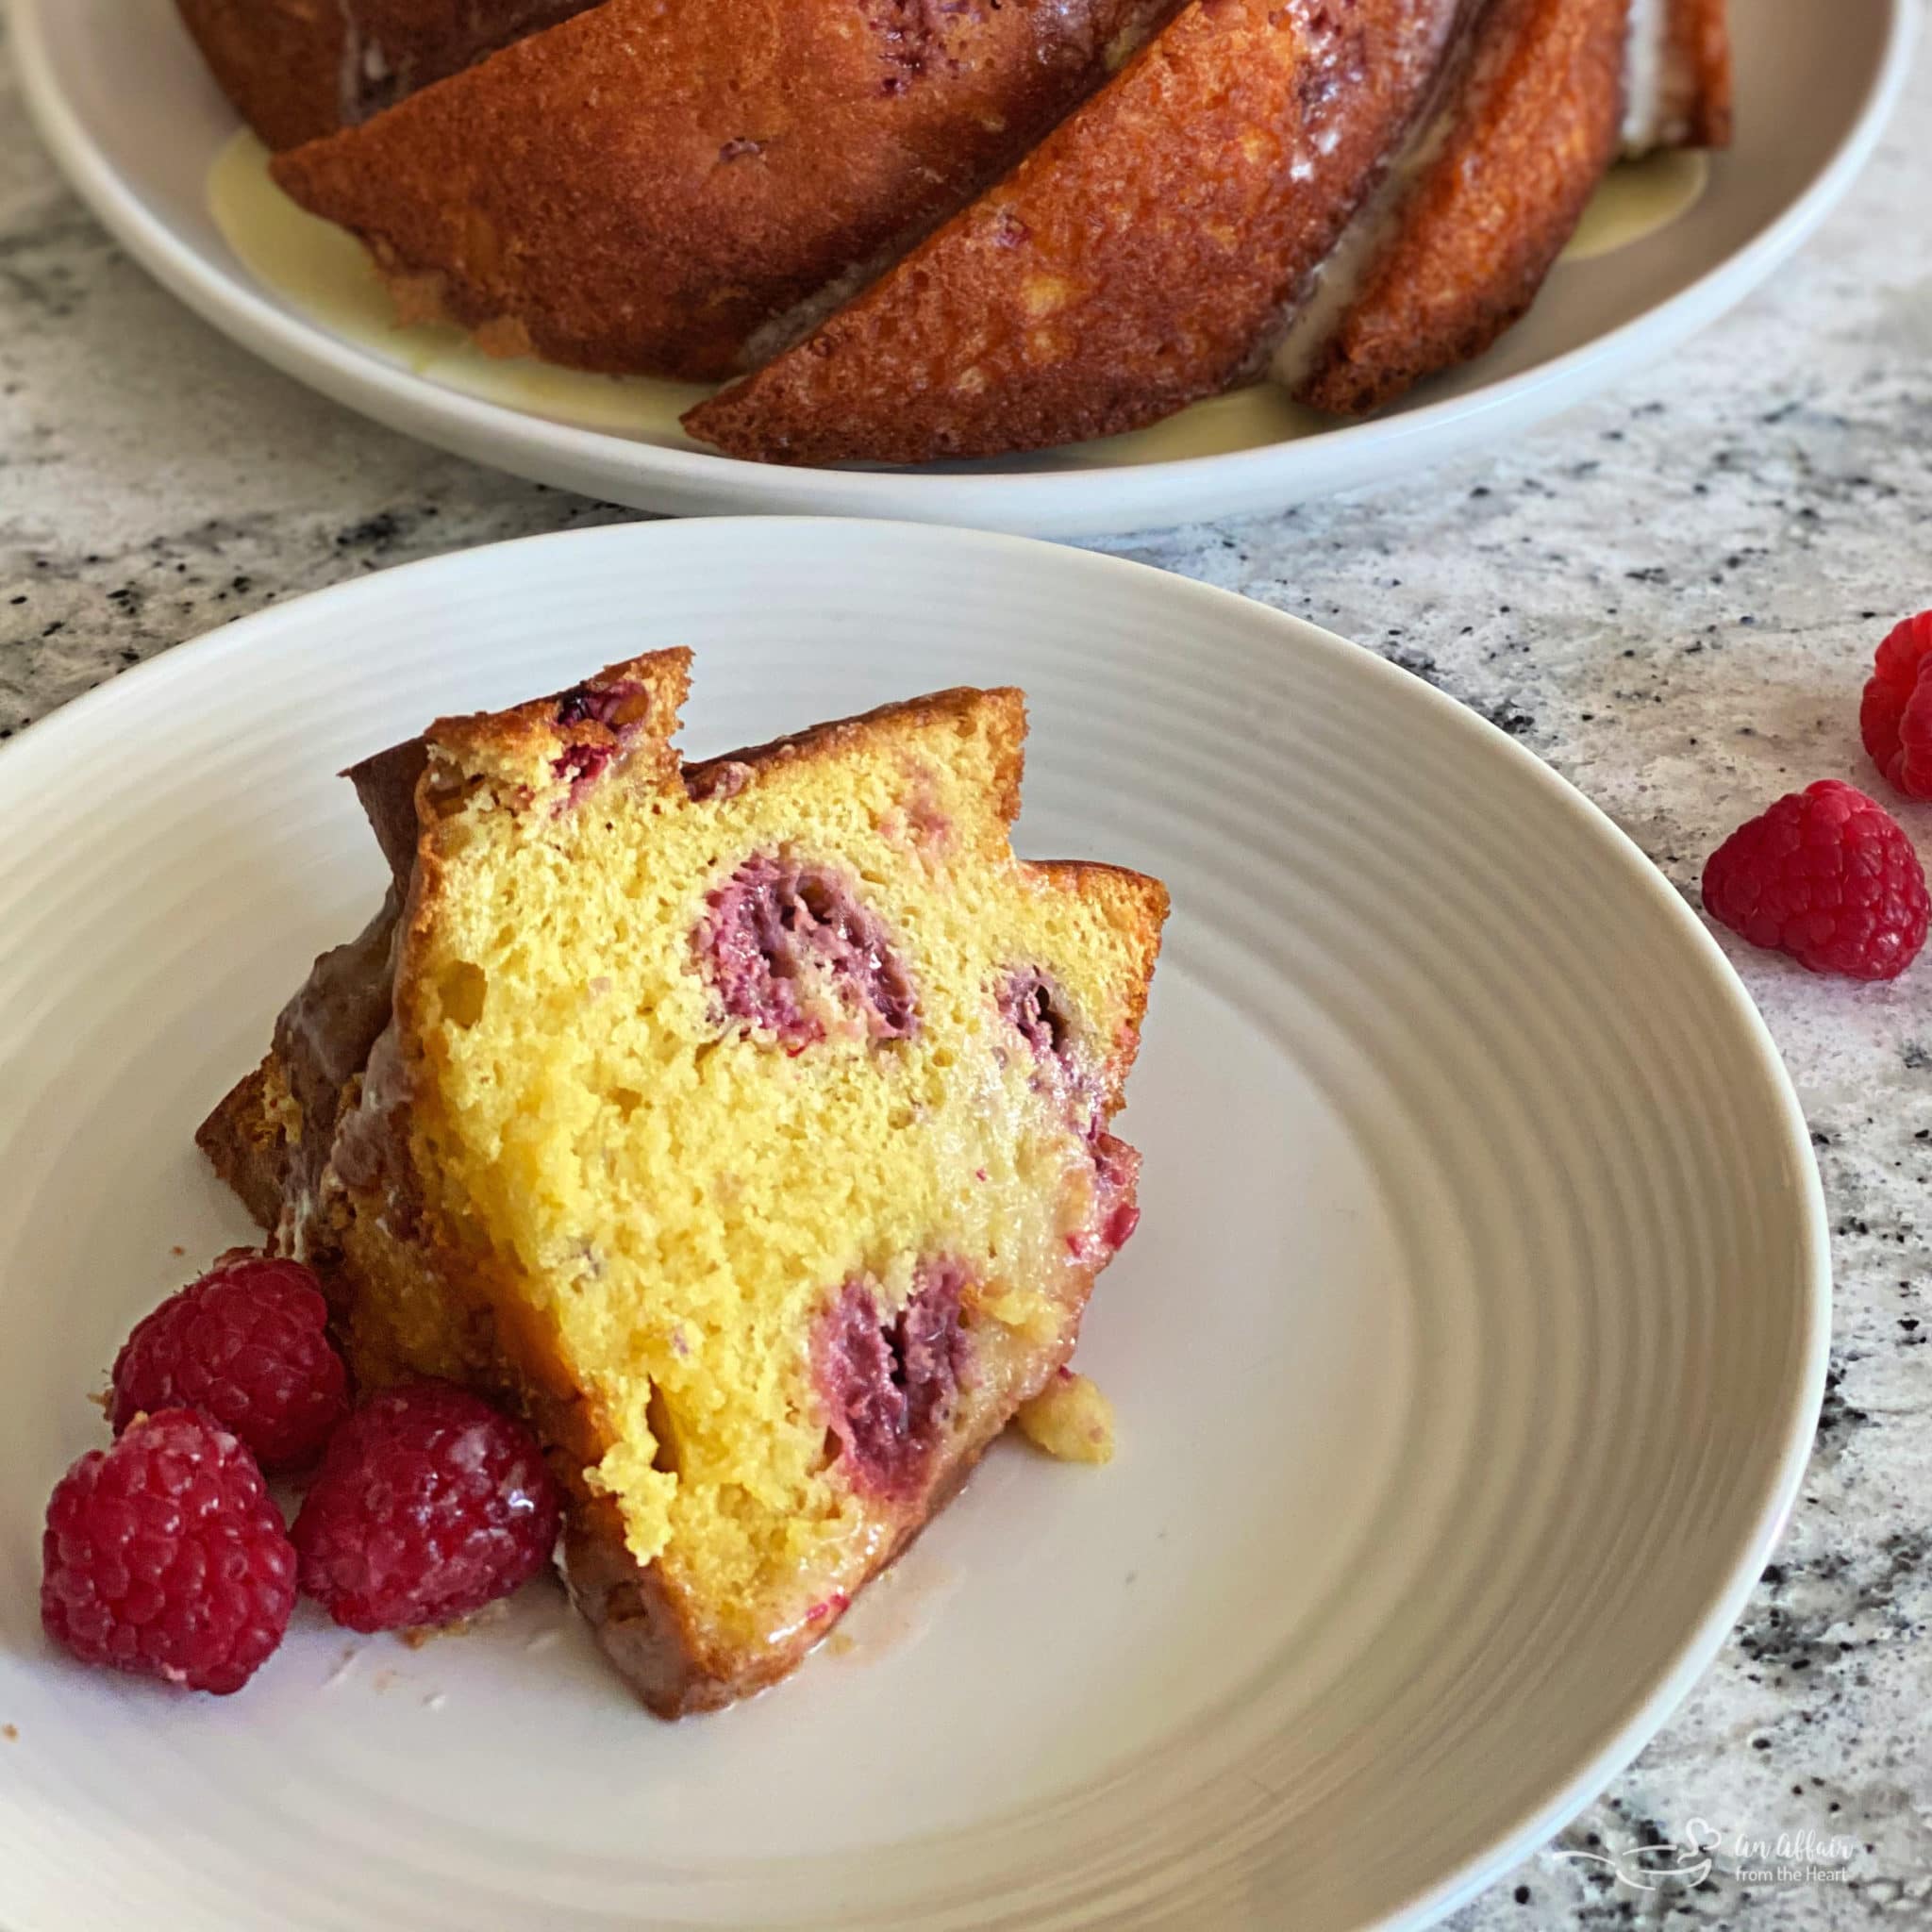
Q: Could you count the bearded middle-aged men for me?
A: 0